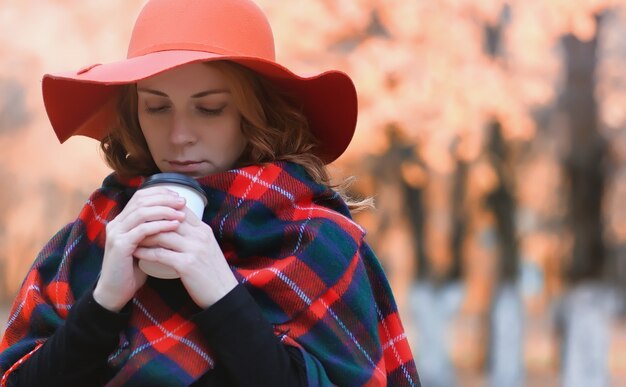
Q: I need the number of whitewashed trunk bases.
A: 3